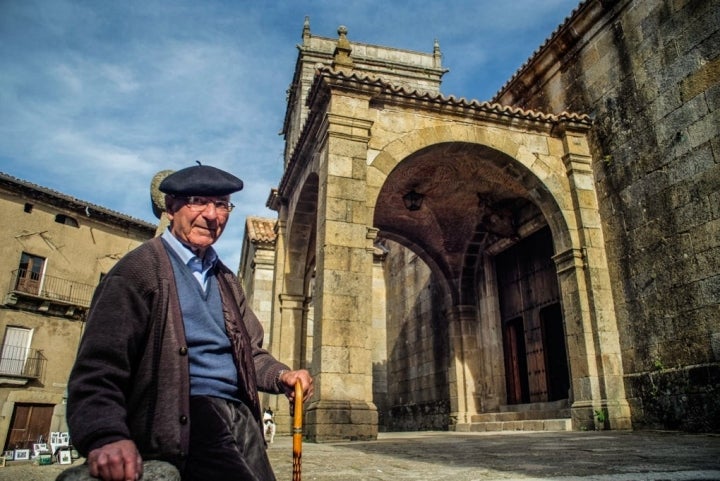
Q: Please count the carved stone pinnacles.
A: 3